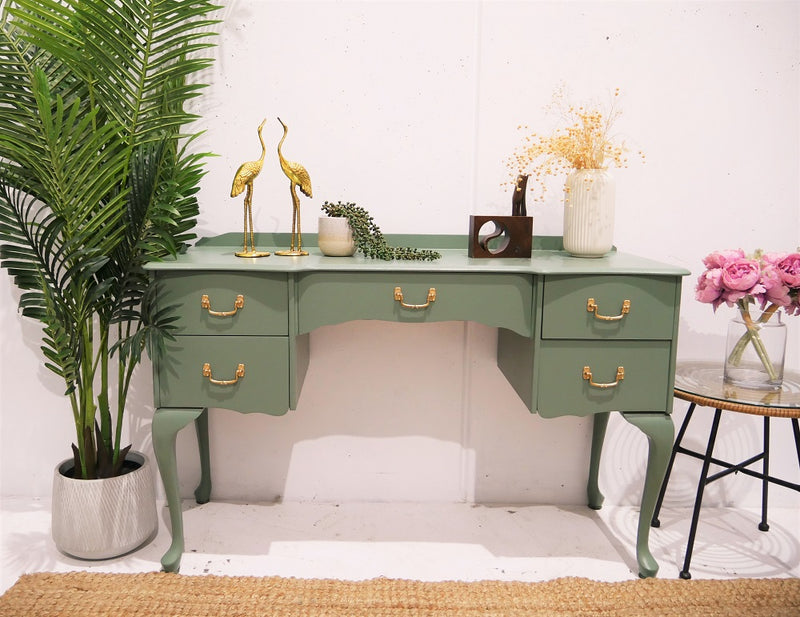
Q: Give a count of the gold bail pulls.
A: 5